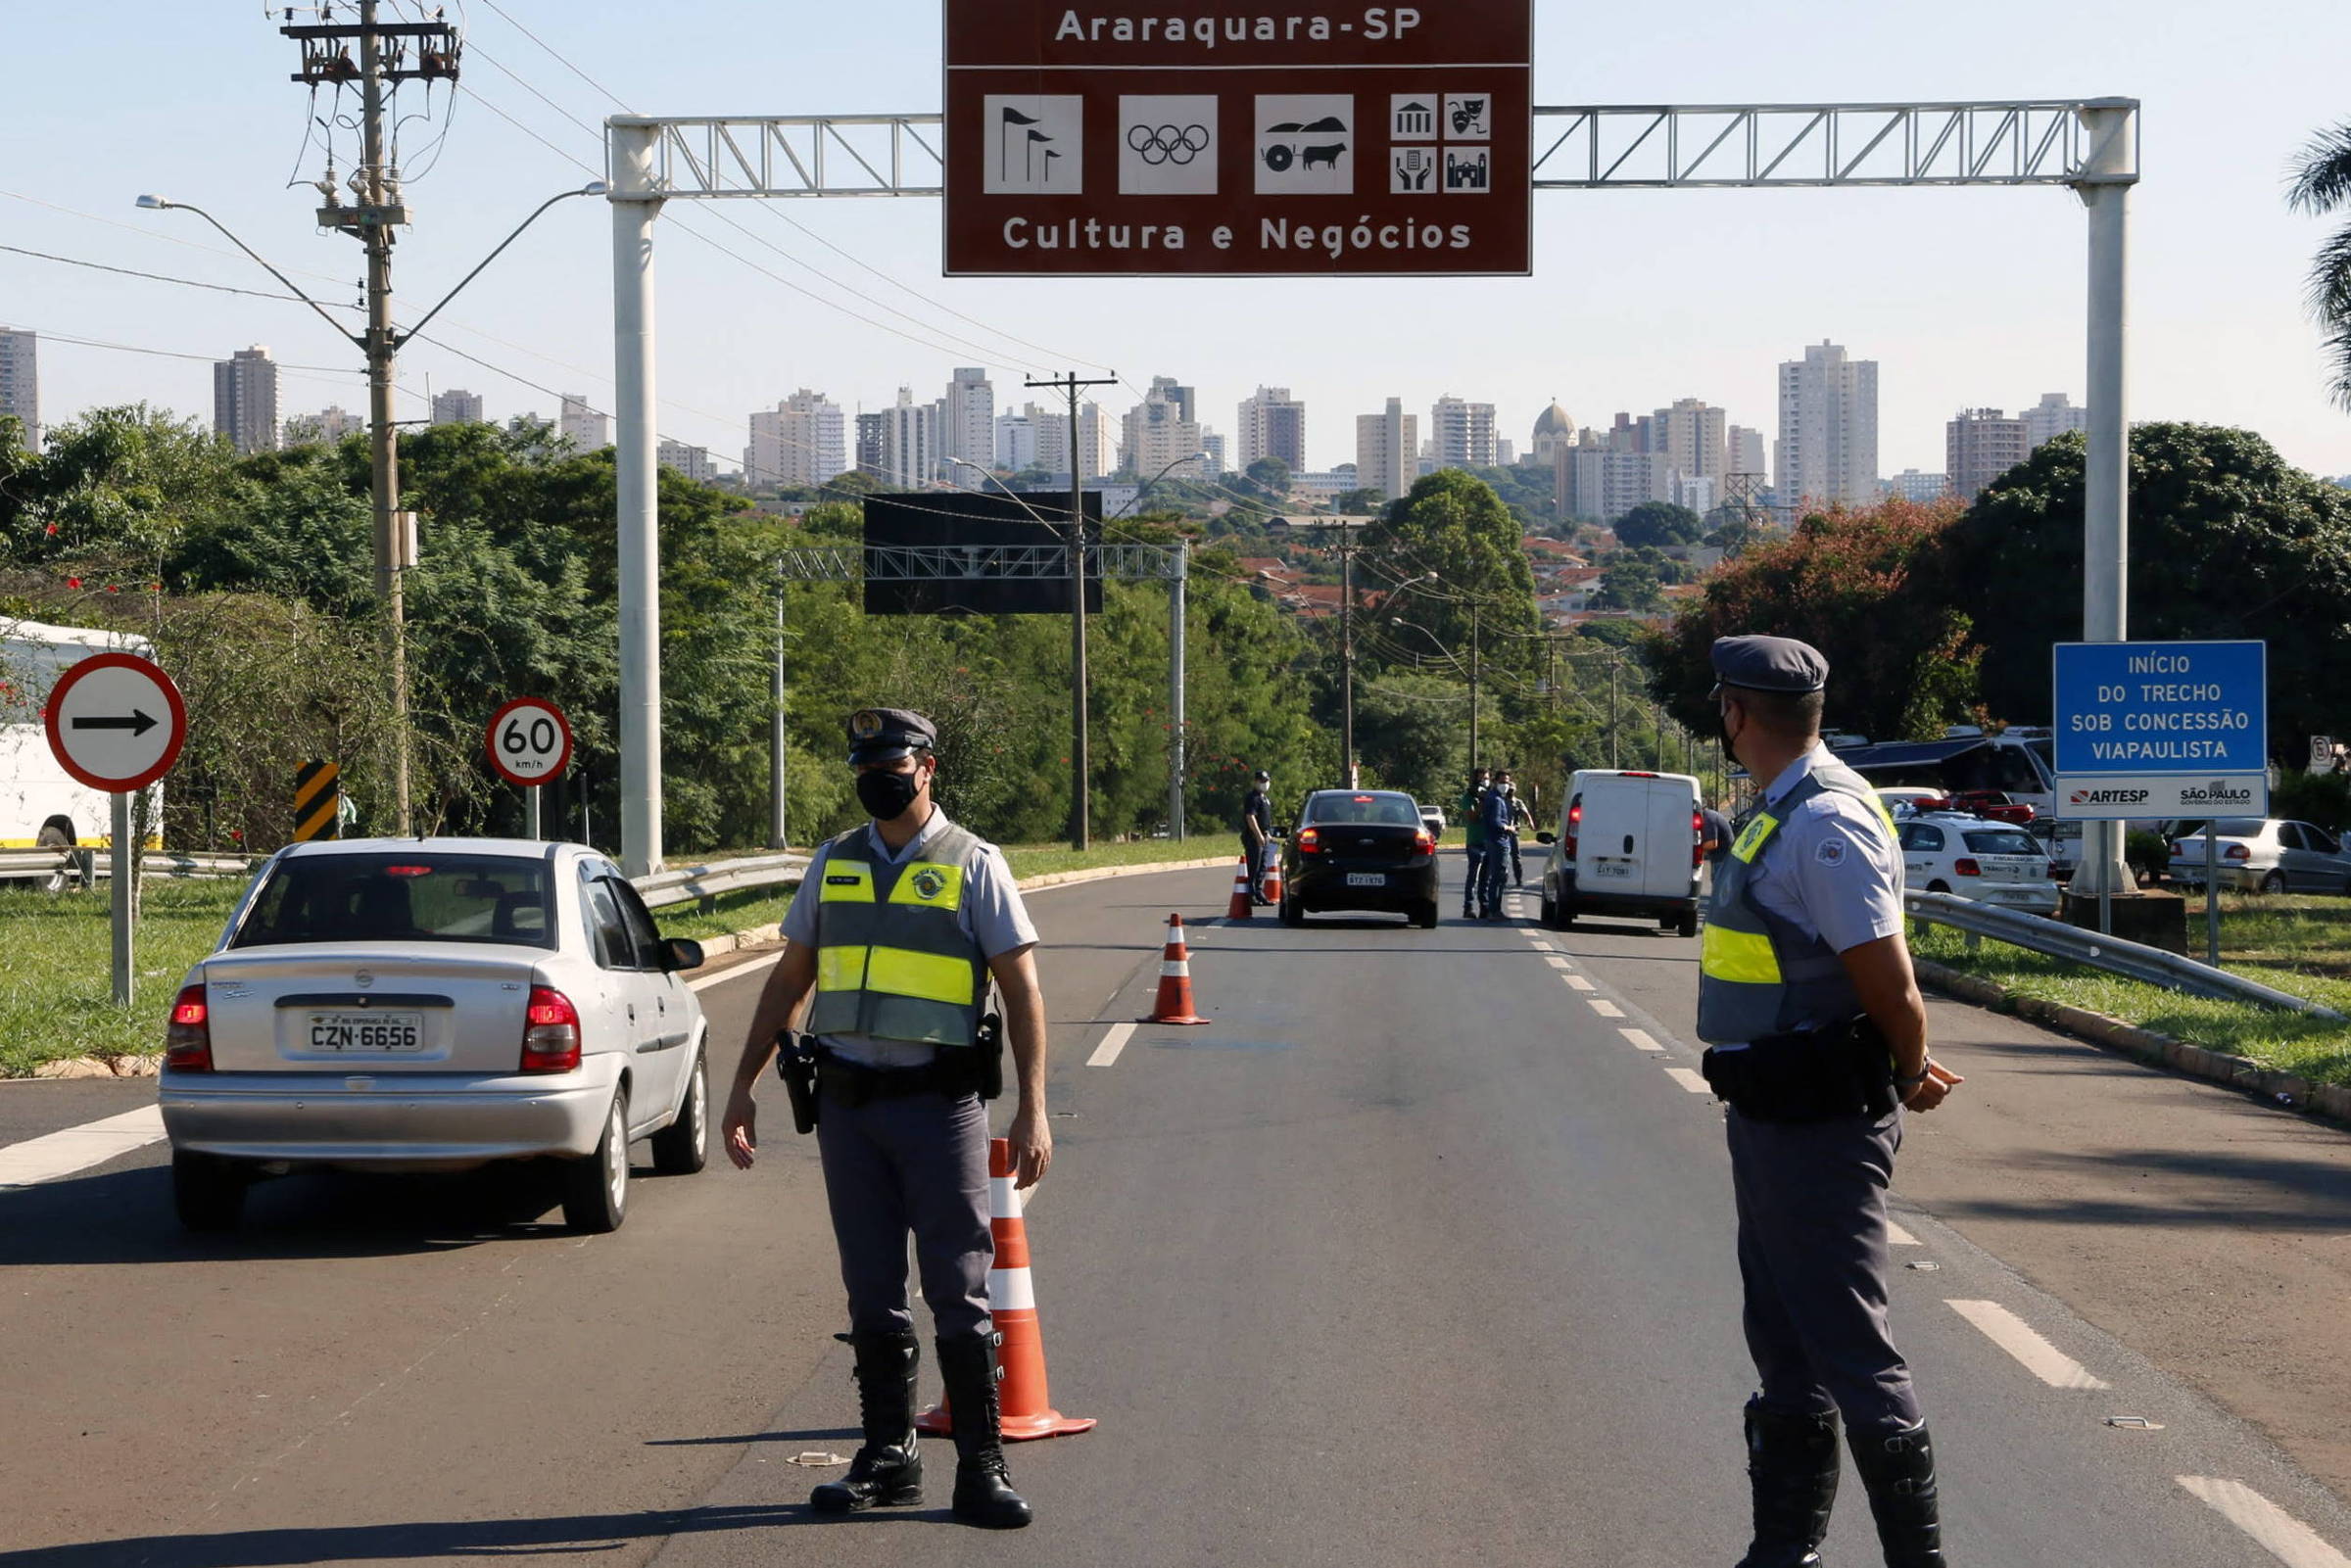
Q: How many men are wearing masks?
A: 5